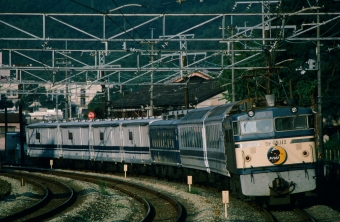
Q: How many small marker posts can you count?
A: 4